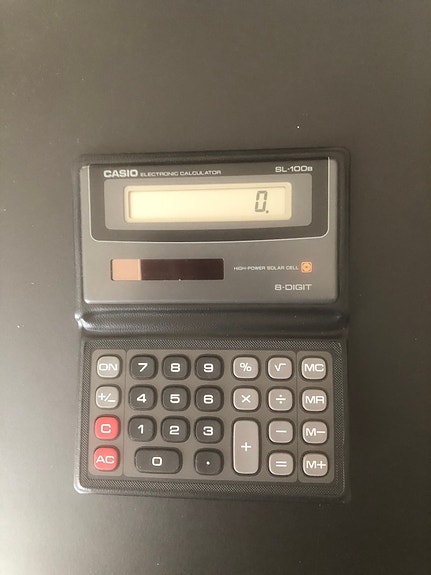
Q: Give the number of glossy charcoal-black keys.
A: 11